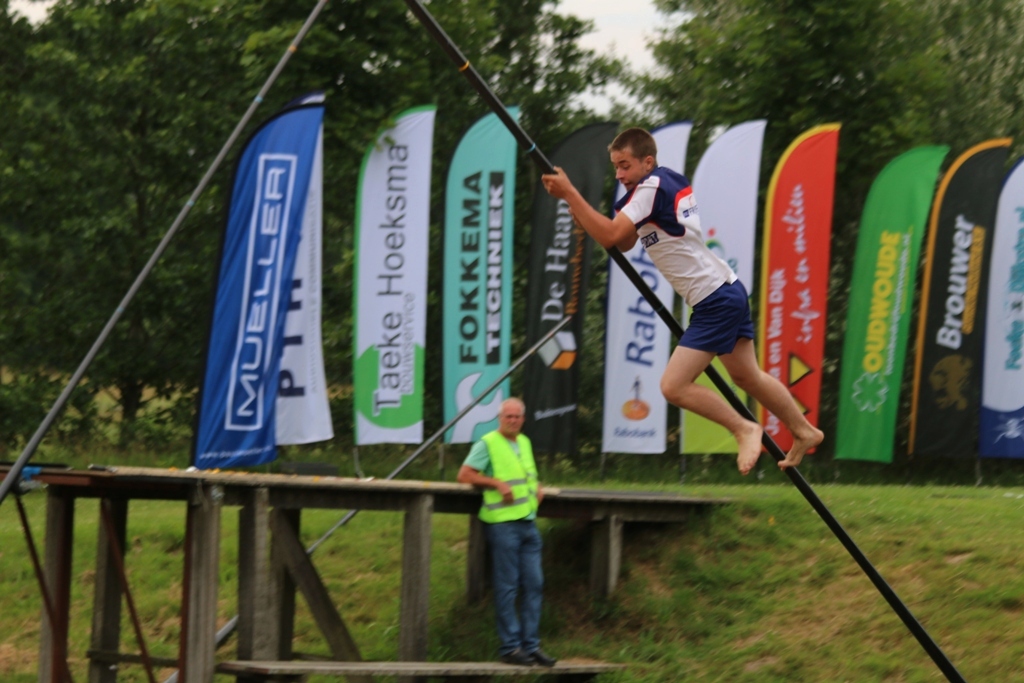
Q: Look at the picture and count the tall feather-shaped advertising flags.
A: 11